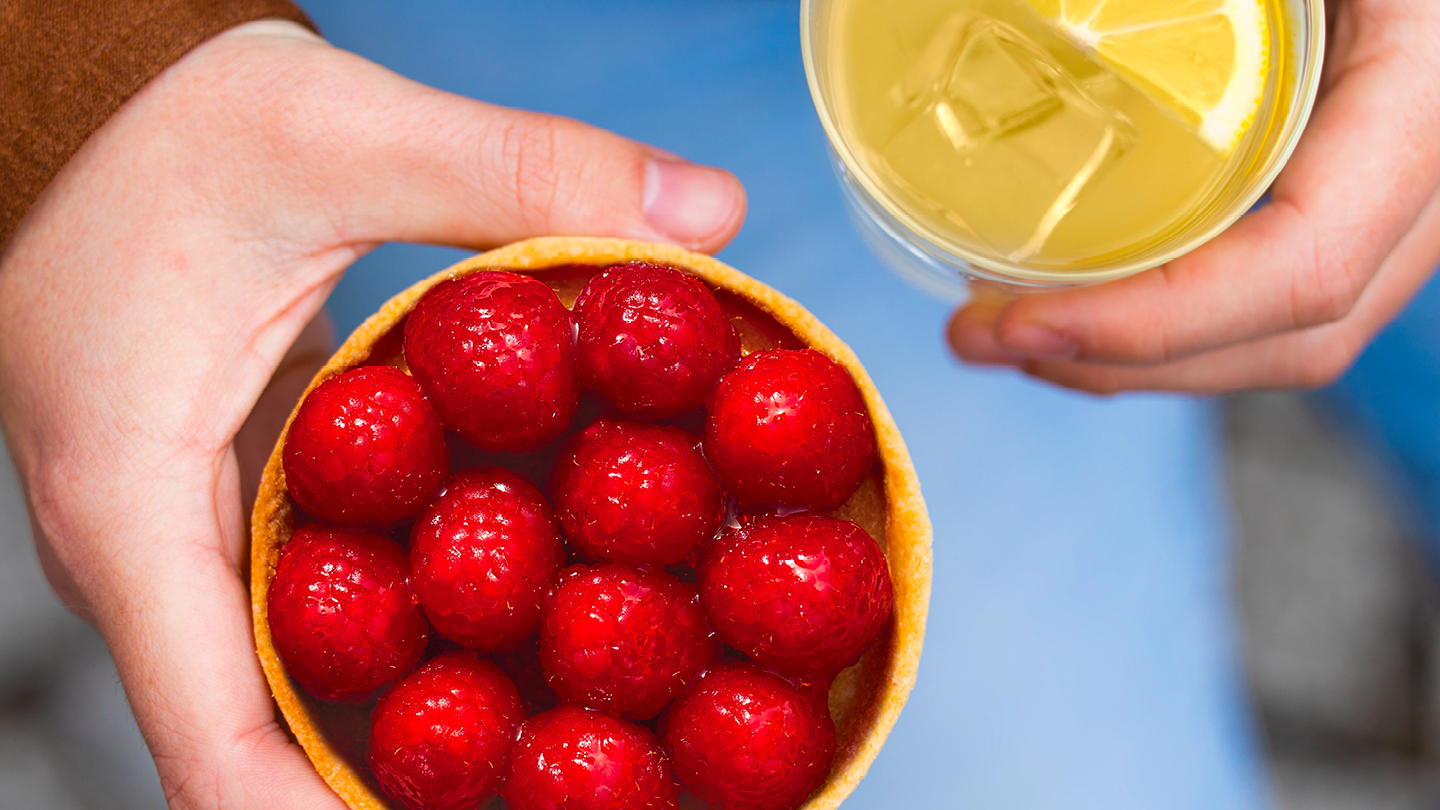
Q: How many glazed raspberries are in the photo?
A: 12